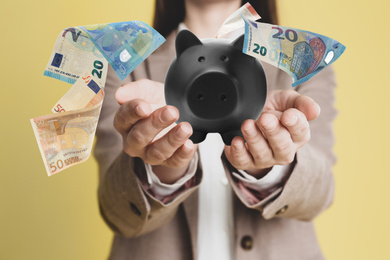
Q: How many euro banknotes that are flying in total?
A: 4